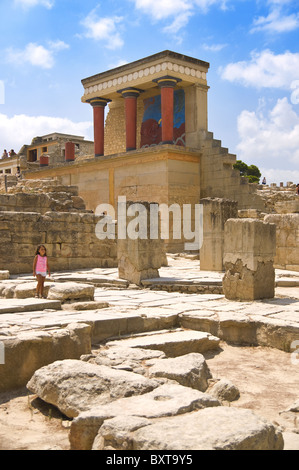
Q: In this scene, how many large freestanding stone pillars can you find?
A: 3